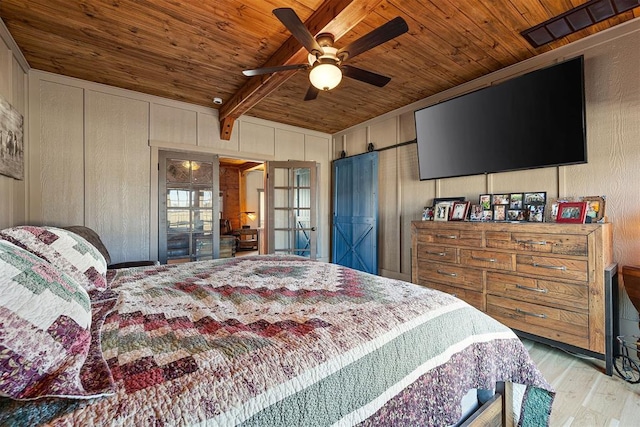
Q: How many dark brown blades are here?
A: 5